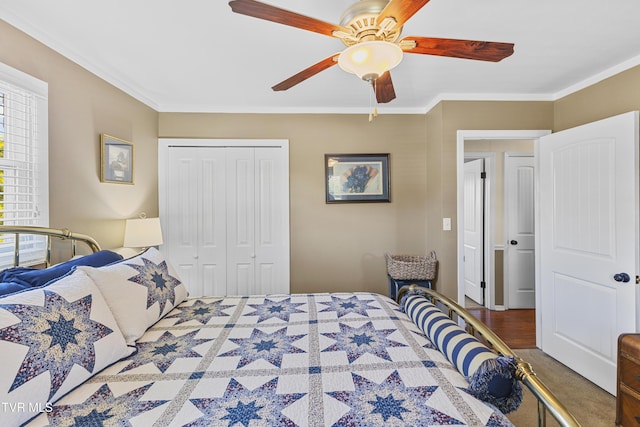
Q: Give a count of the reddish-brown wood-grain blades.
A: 5